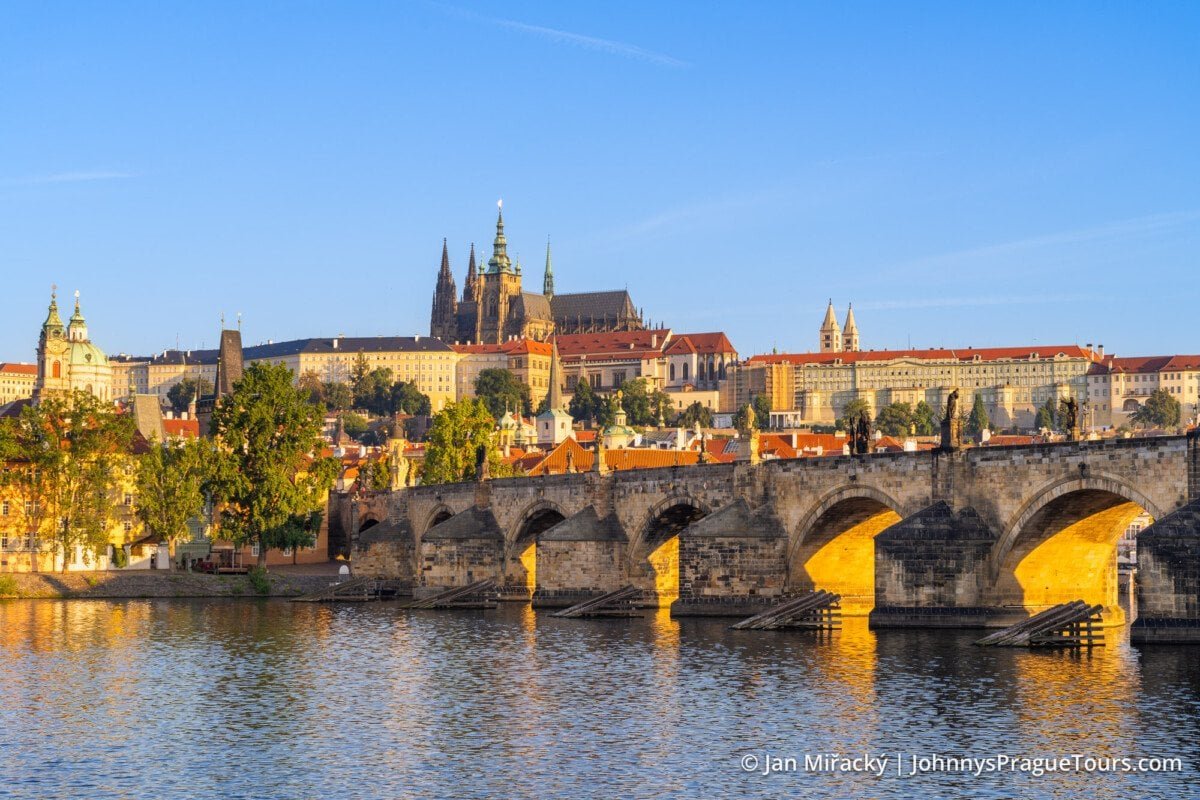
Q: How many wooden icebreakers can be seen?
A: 5